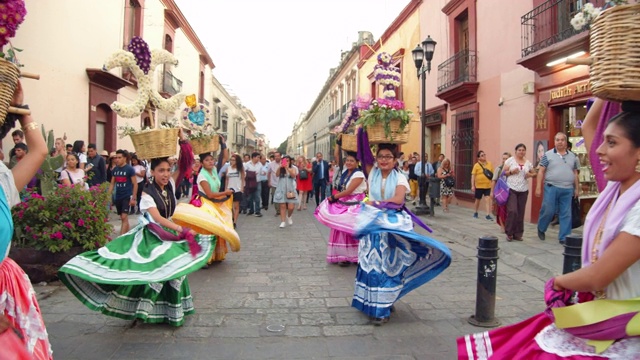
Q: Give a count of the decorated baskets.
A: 6